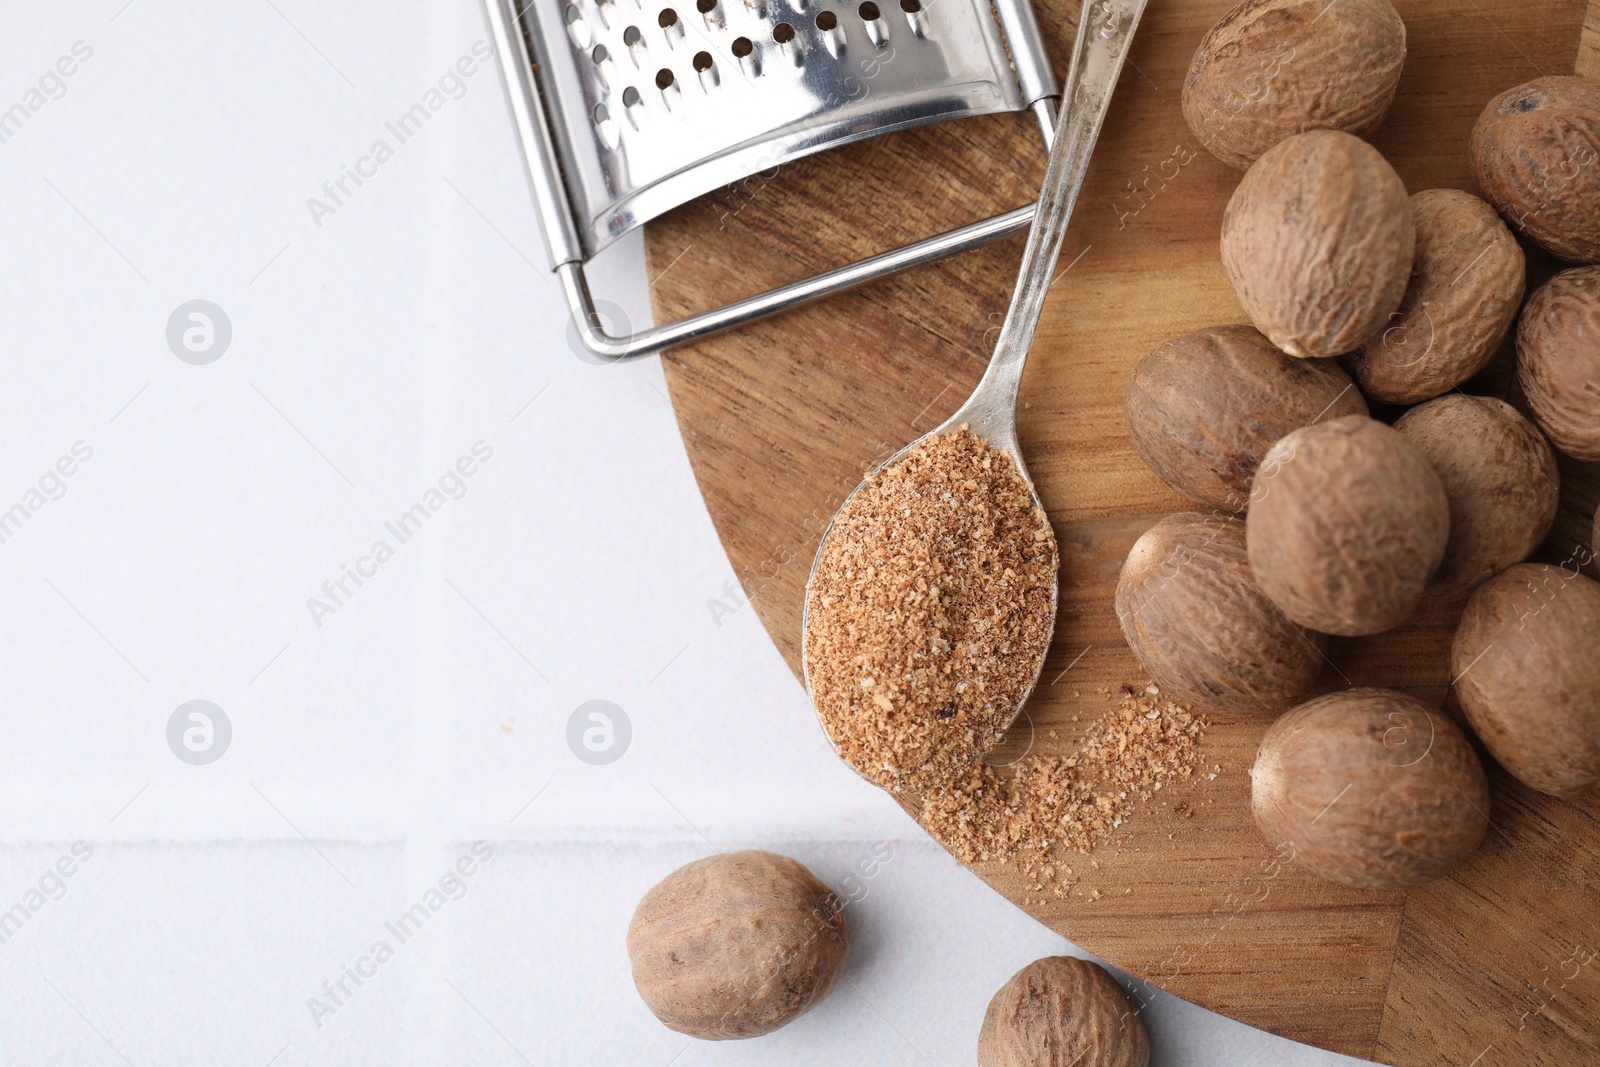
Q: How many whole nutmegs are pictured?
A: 13